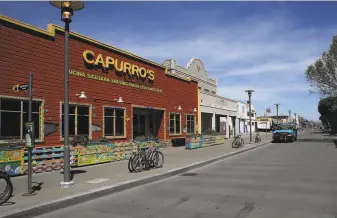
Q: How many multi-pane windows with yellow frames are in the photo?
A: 5